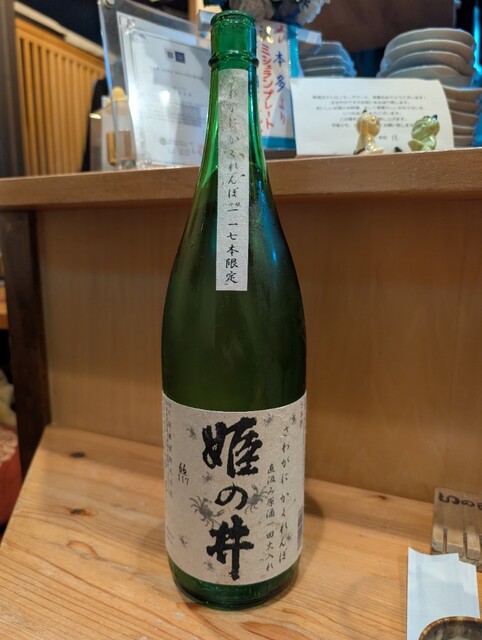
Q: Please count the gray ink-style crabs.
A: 9